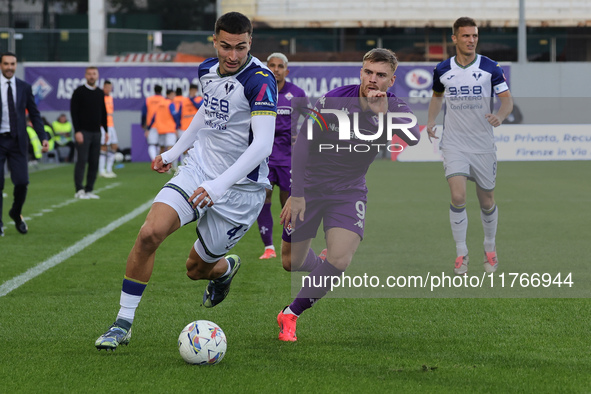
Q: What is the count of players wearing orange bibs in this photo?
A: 5